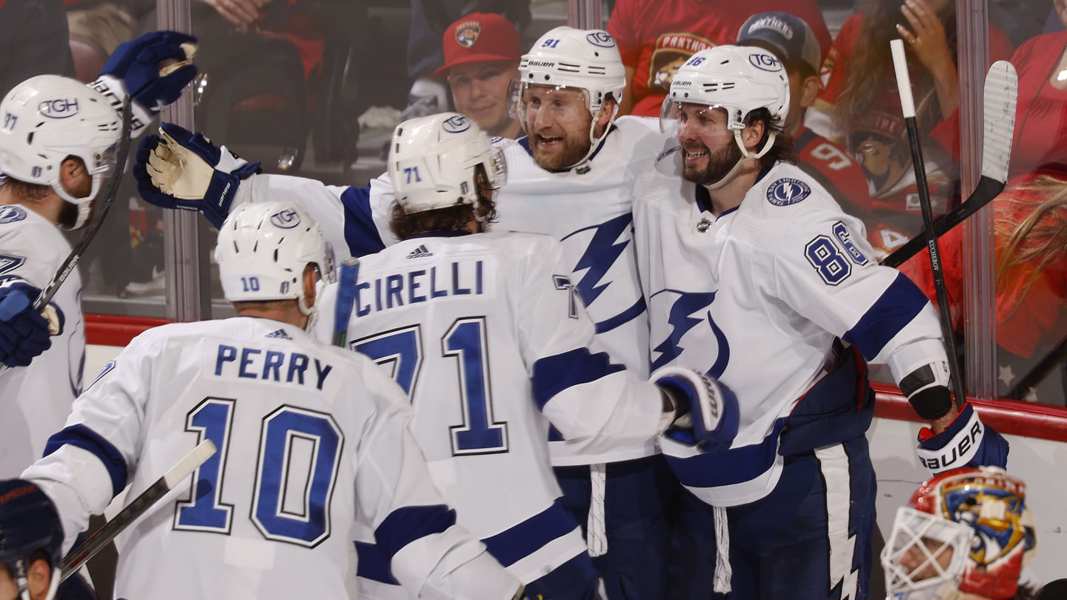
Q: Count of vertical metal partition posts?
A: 3